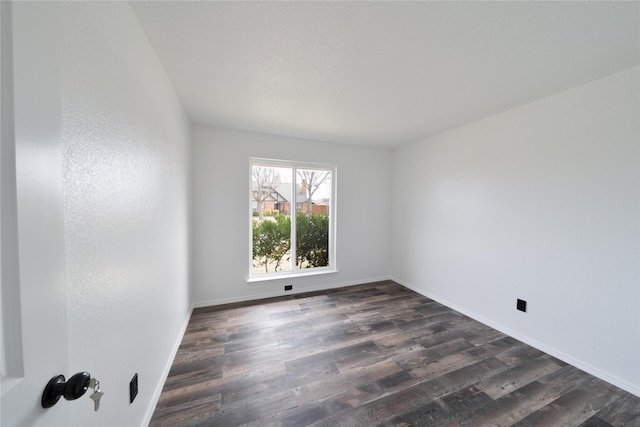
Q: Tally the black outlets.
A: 3